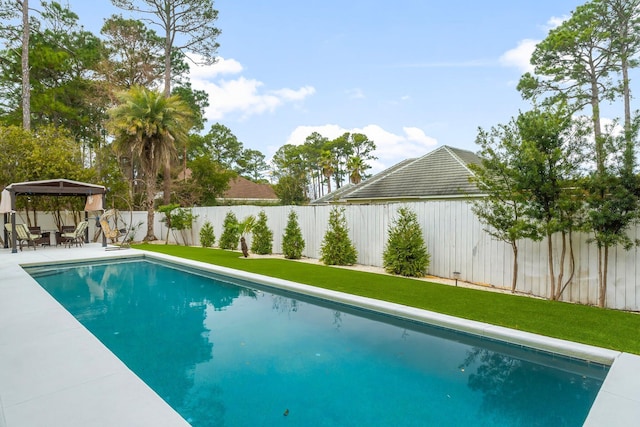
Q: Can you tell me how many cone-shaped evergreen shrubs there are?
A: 6